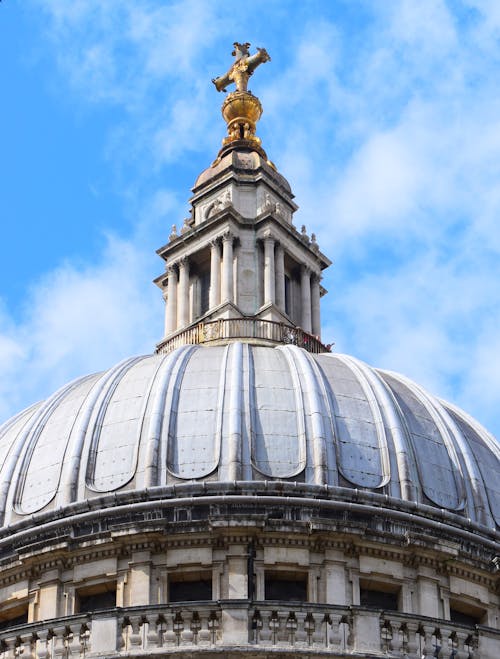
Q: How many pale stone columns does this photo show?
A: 8